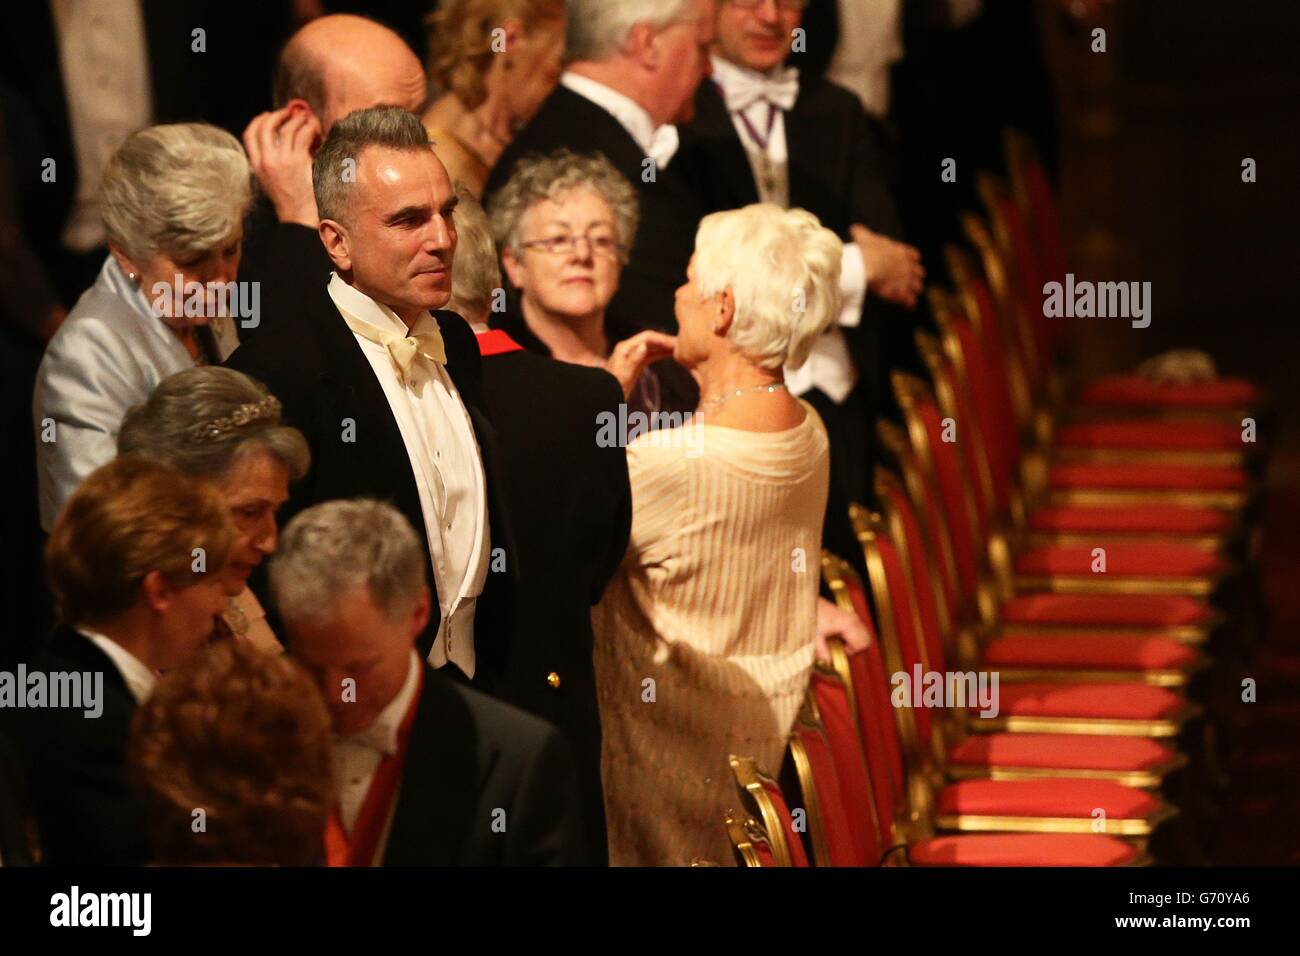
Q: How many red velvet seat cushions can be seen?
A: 11